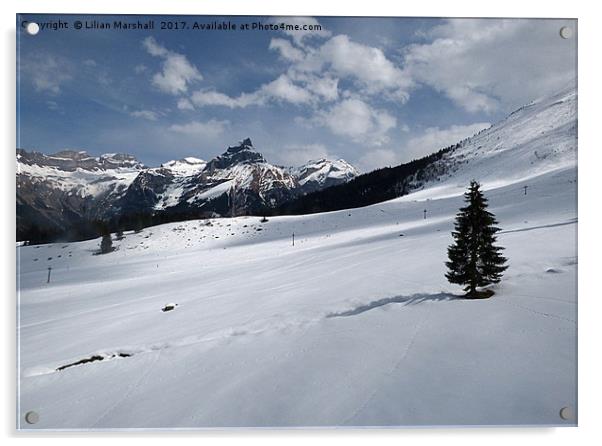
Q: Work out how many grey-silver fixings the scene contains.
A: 4